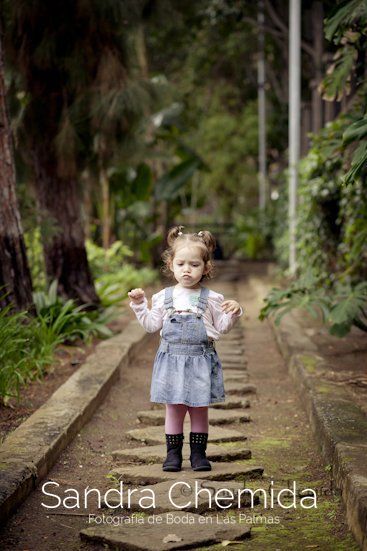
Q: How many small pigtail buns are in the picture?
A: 2